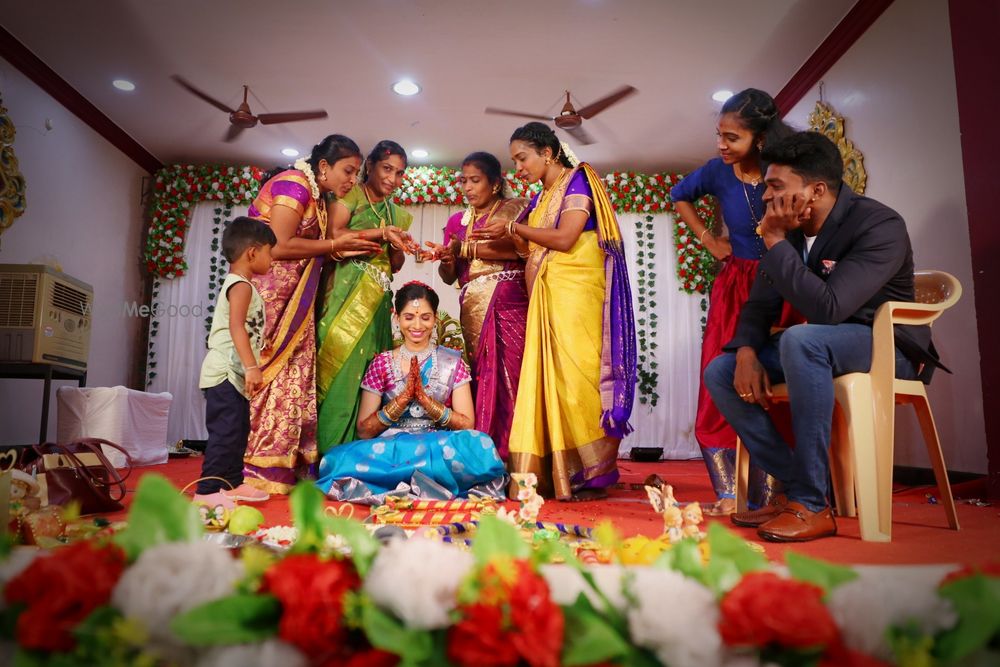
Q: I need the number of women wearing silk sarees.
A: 5